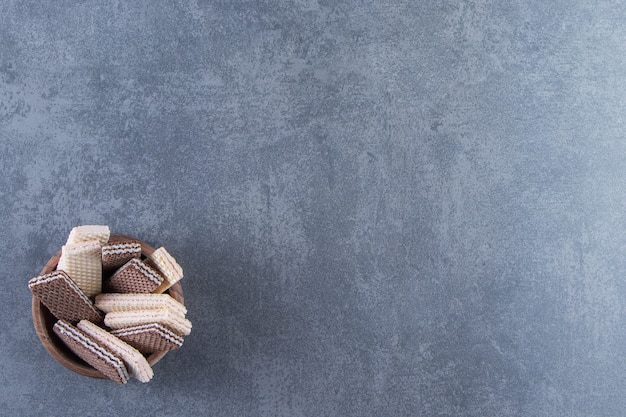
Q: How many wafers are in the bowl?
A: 11